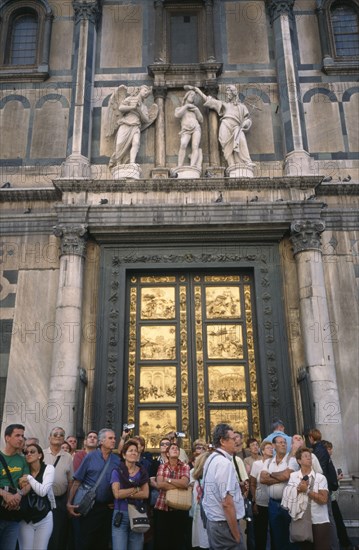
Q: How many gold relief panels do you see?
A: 8